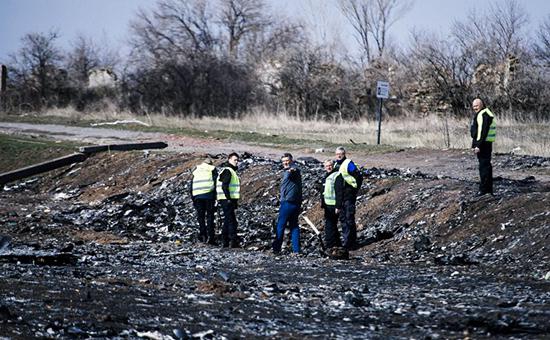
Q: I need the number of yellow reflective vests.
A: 5